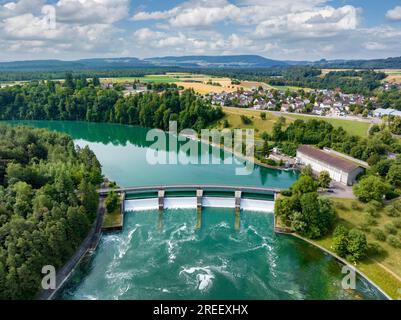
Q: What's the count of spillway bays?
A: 4